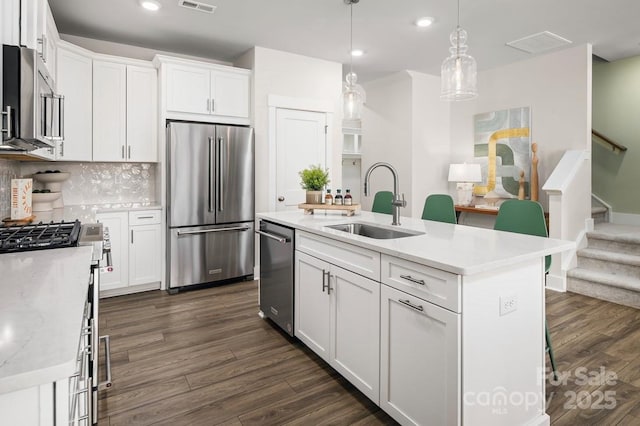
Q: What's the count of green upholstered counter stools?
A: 3